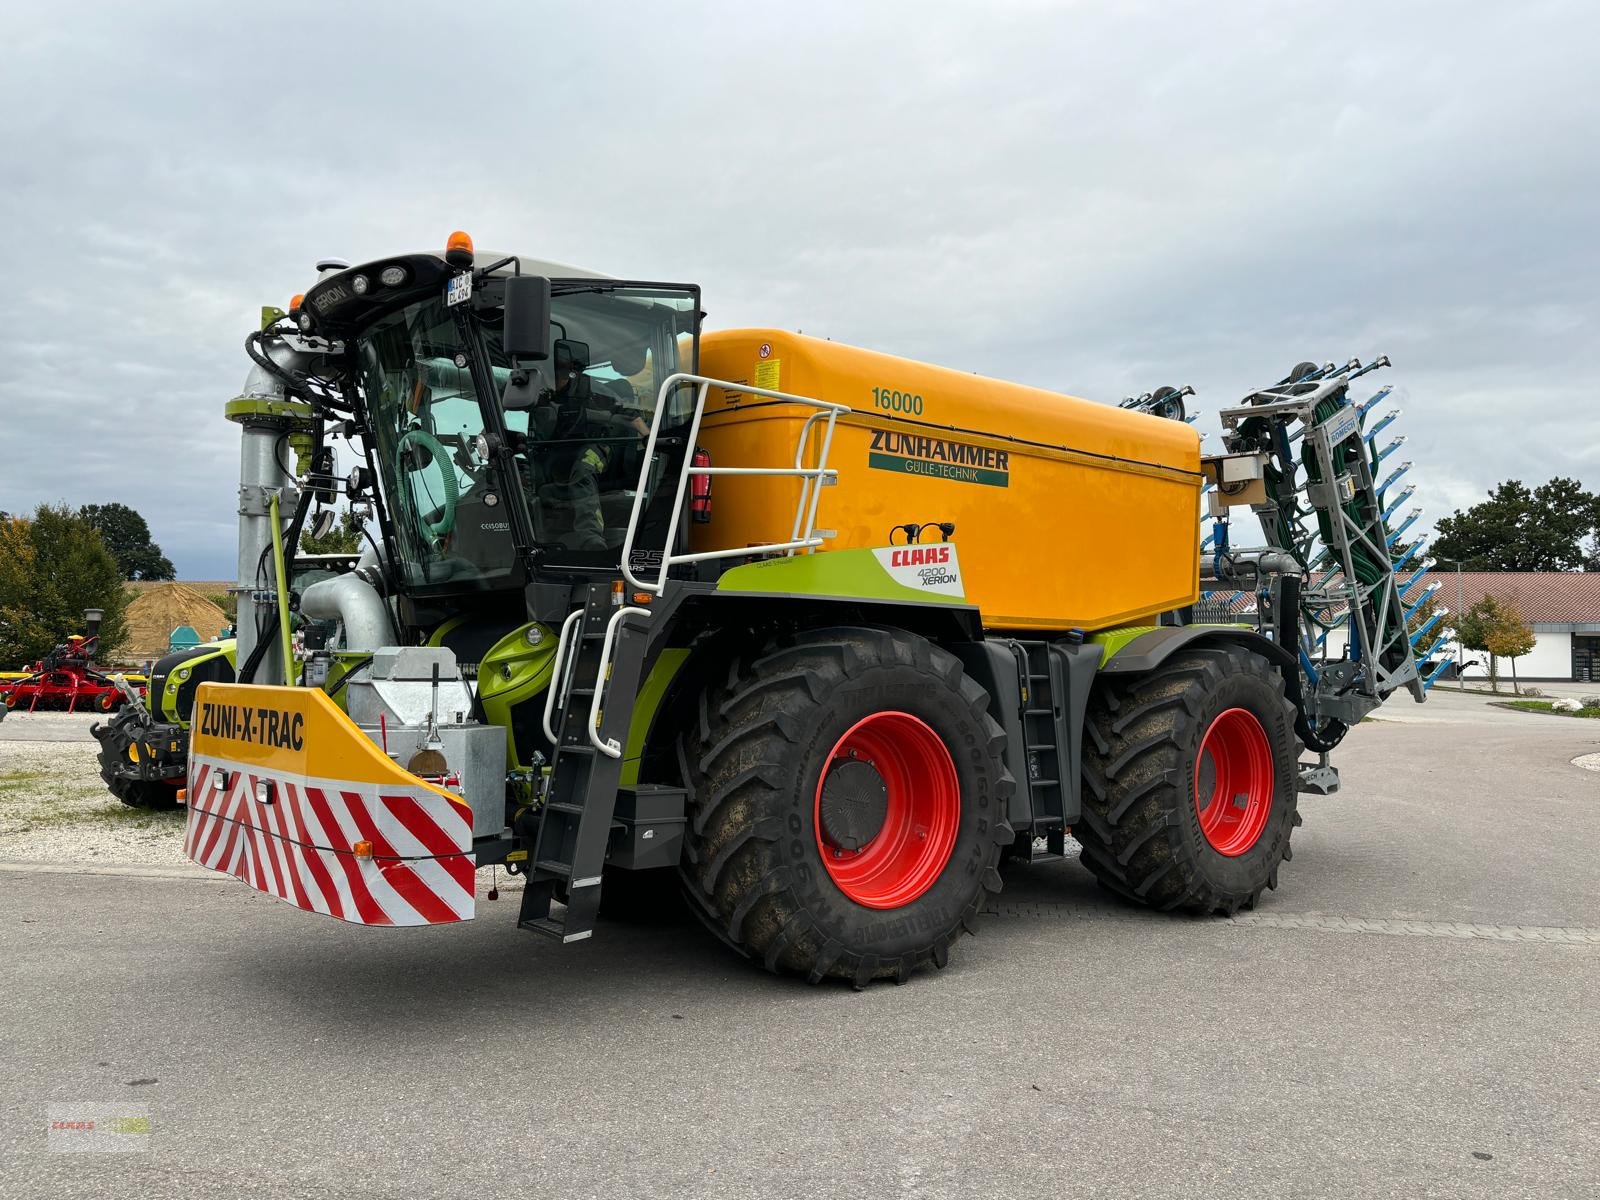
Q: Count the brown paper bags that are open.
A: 0